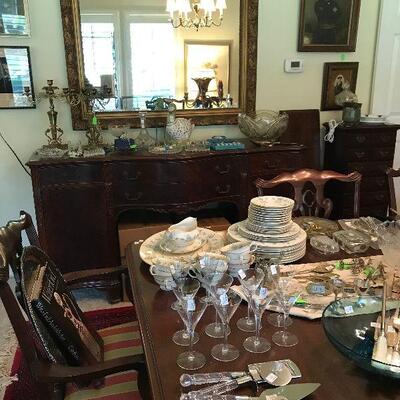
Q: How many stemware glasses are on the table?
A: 10